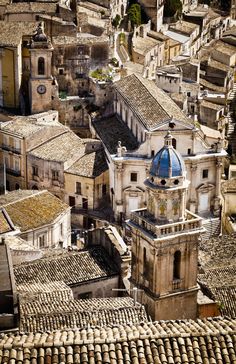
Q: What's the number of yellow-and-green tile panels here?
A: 3